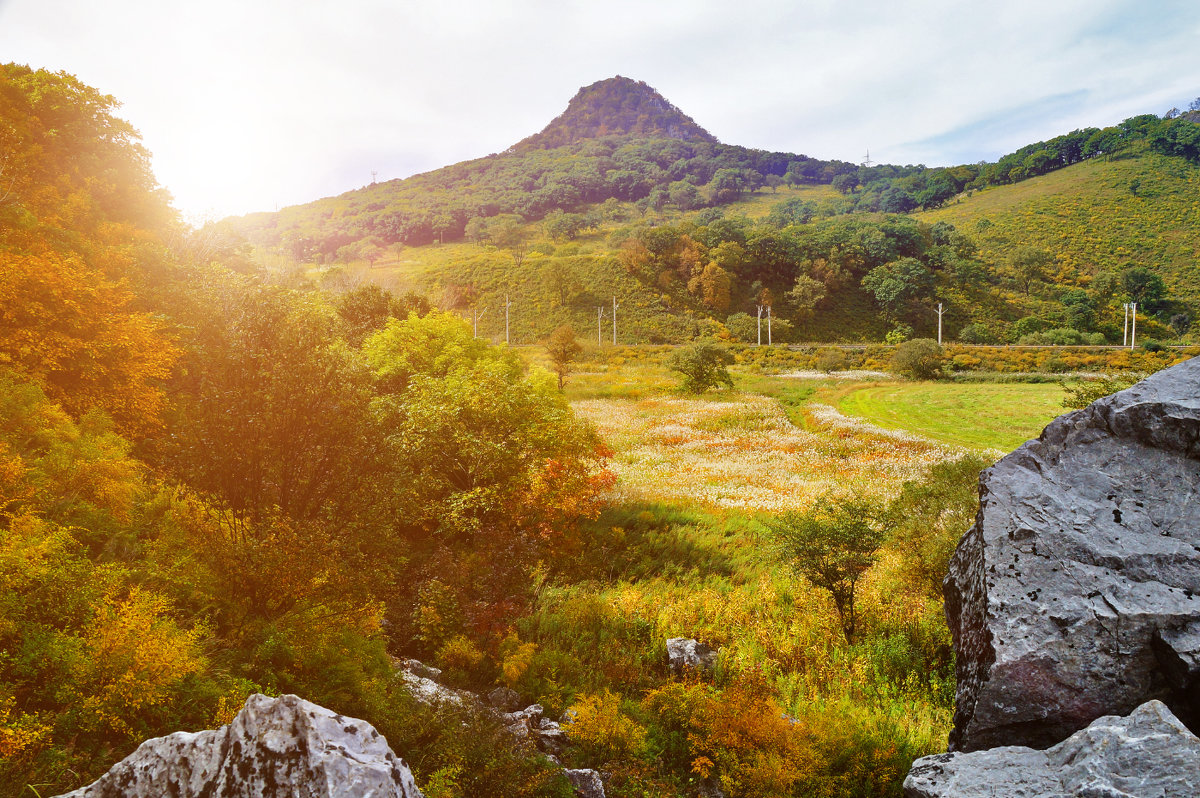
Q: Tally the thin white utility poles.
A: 9